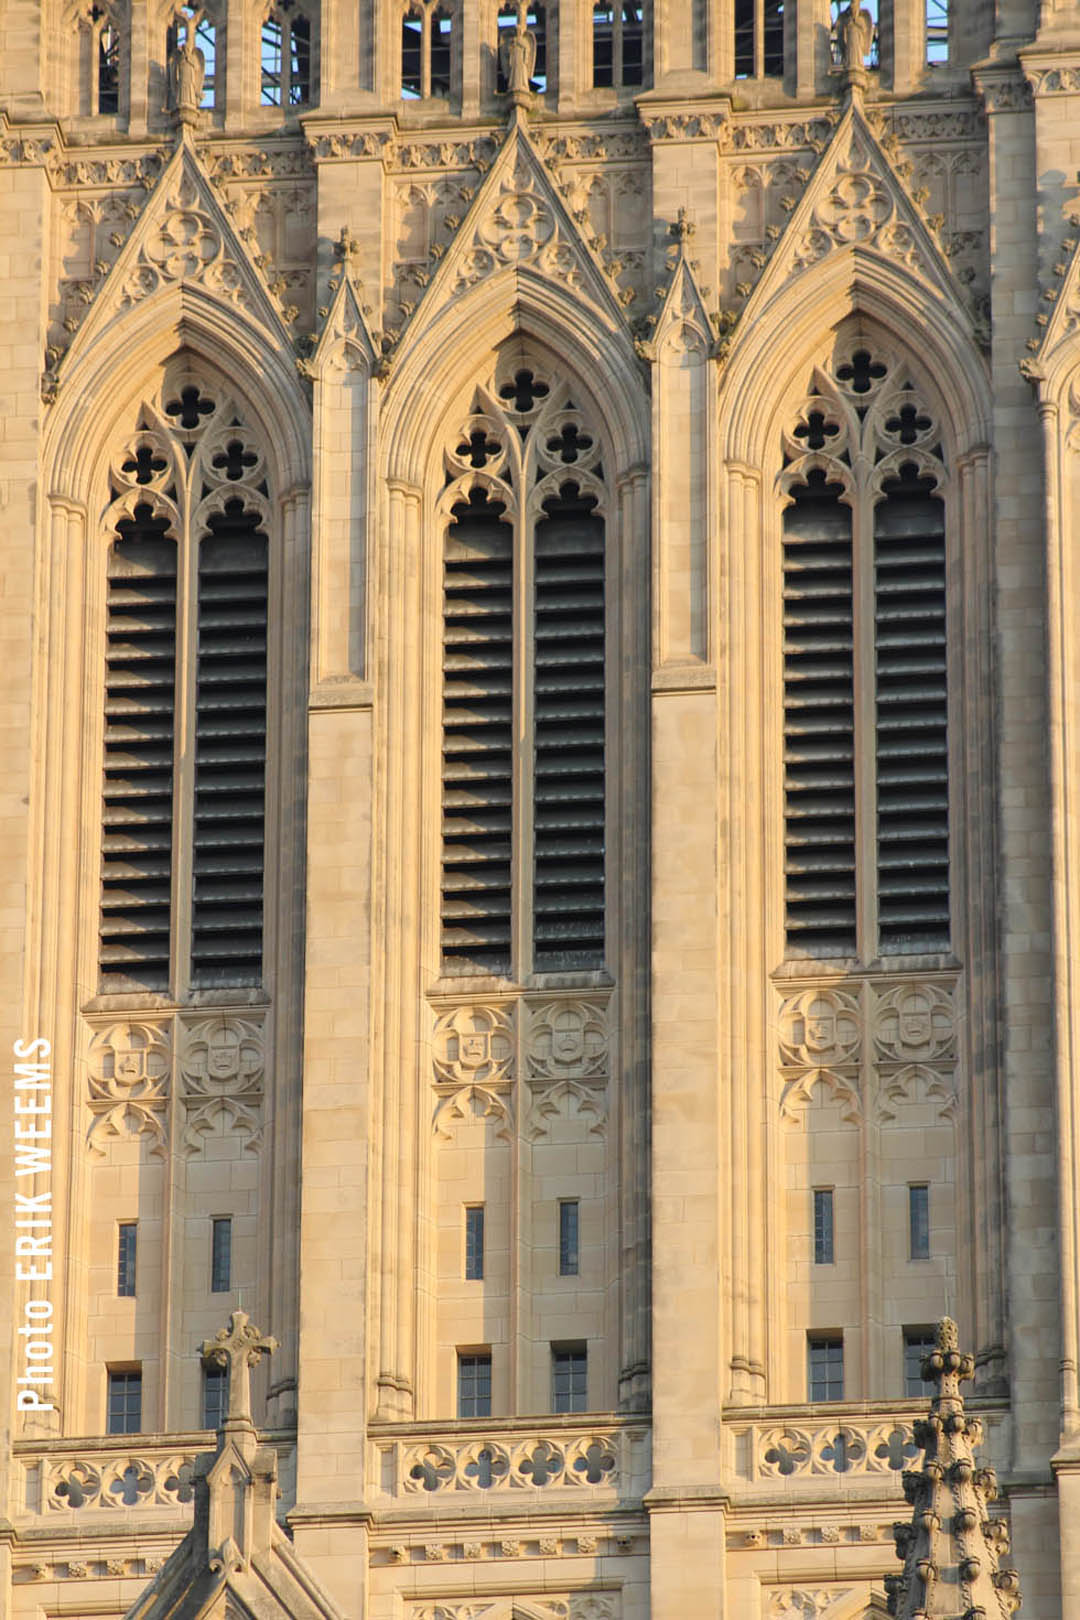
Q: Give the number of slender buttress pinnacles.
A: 2